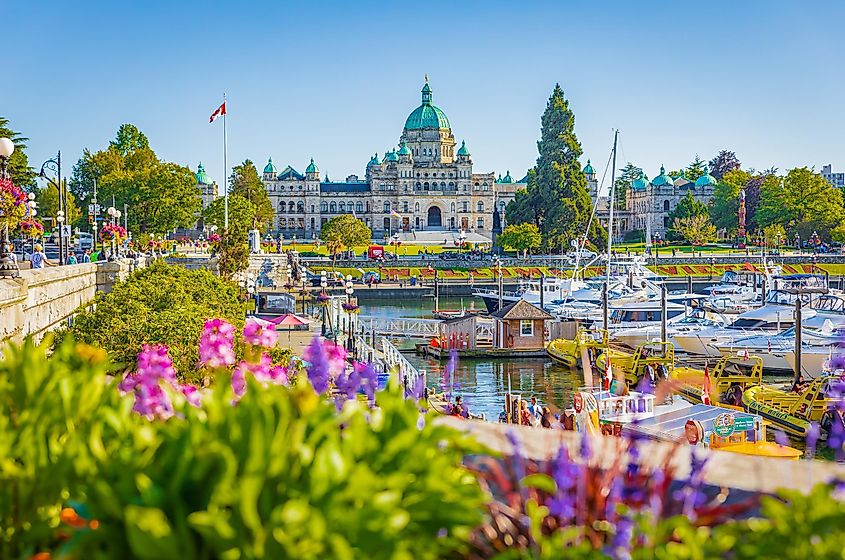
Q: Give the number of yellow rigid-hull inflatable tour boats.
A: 4